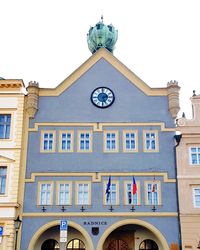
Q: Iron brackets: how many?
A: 6